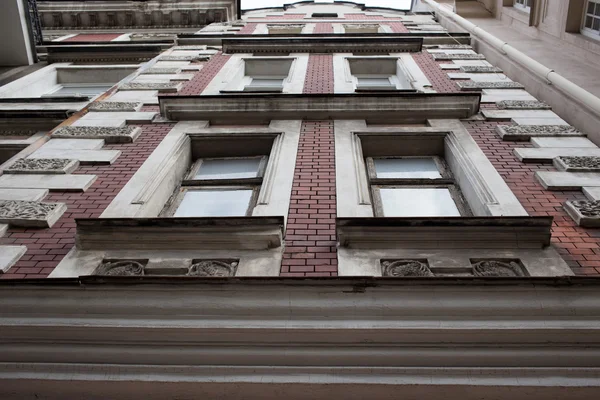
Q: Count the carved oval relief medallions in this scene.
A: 4